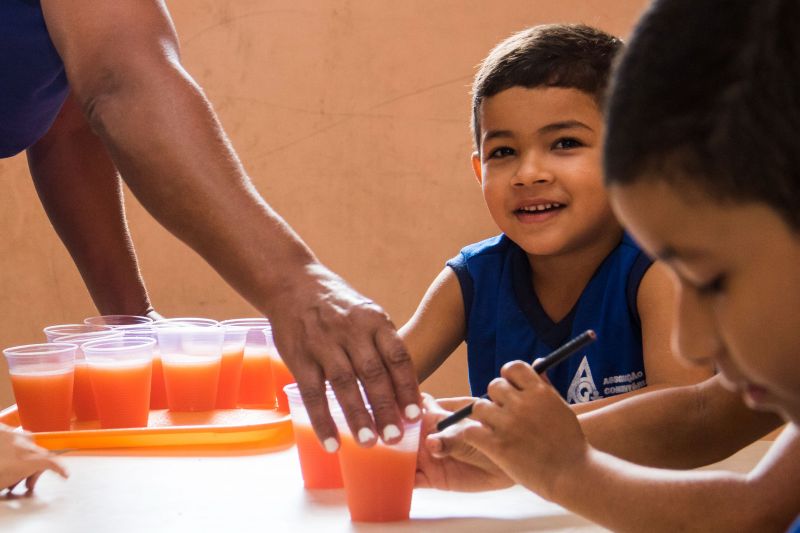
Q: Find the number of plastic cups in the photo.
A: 13